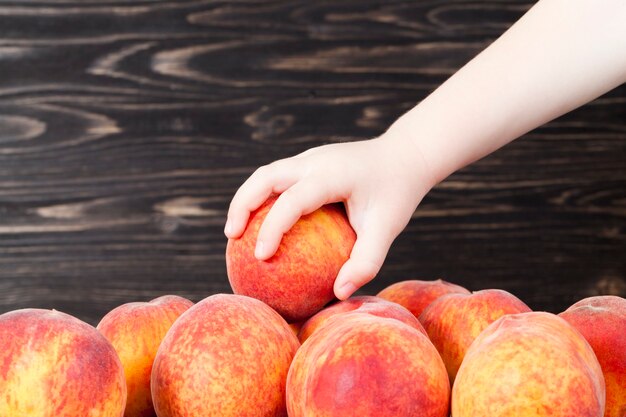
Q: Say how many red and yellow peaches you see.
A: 10